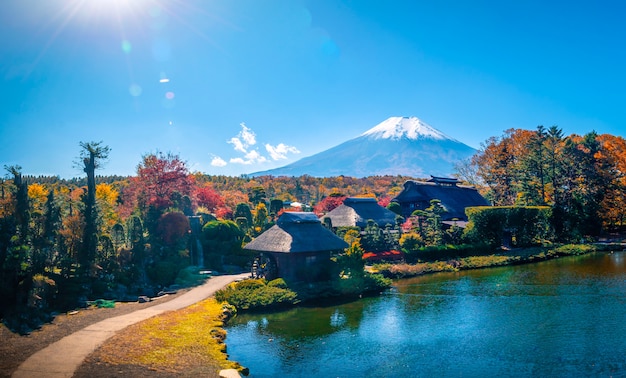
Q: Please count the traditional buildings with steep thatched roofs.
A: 3